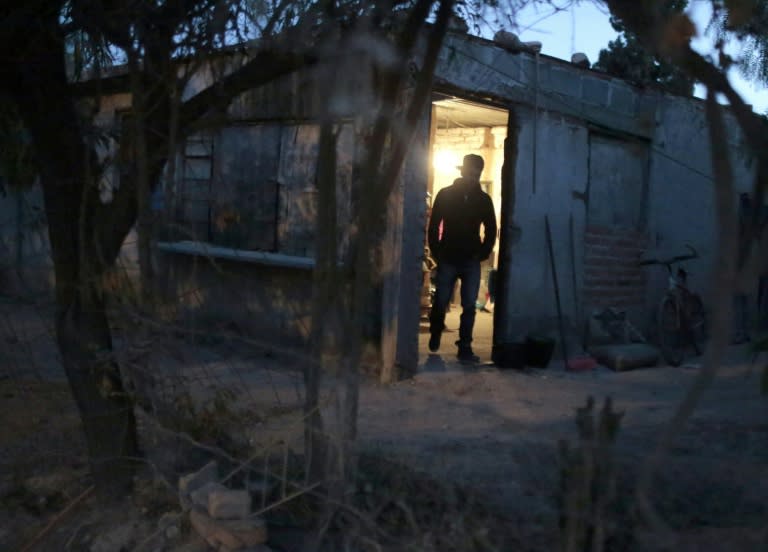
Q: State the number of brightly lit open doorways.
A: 1